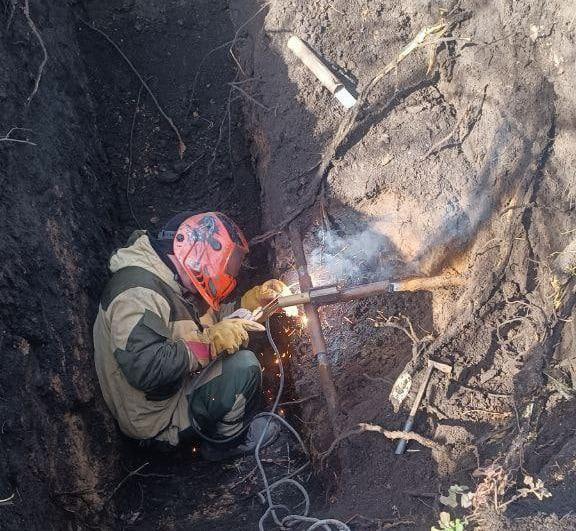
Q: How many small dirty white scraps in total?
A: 1